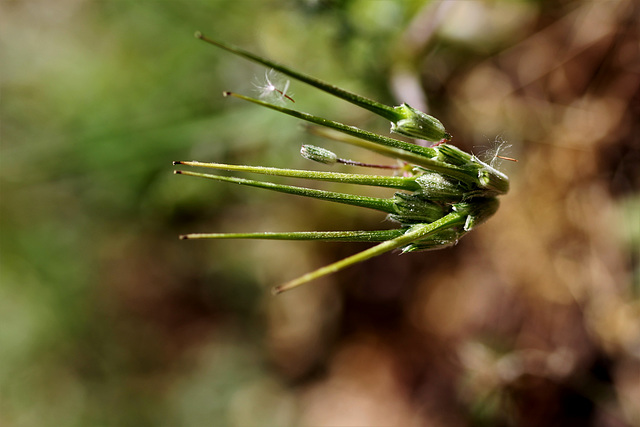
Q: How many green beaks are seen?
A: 7